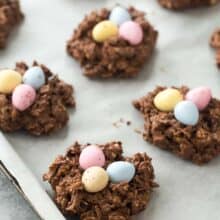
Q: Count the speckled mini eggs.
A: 12